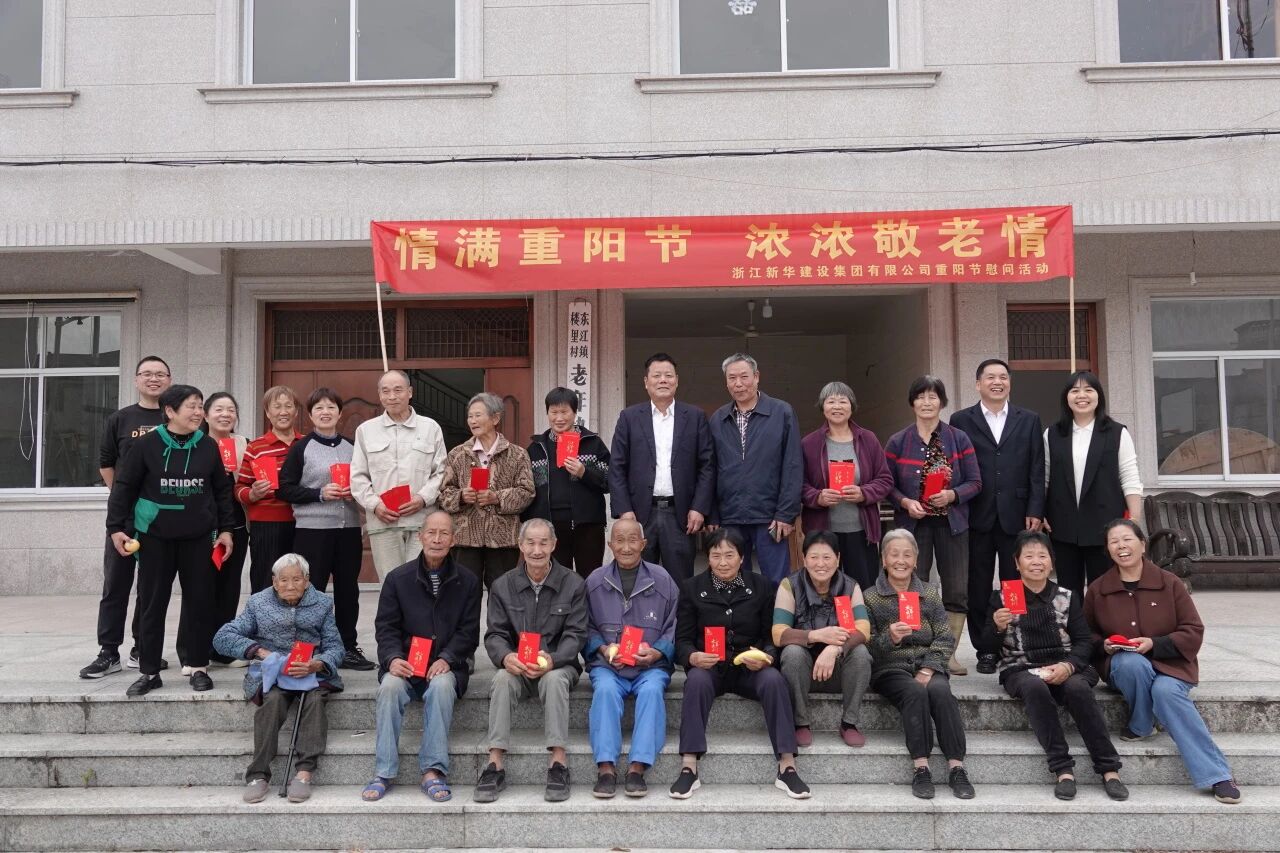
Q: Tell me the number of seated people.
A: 9